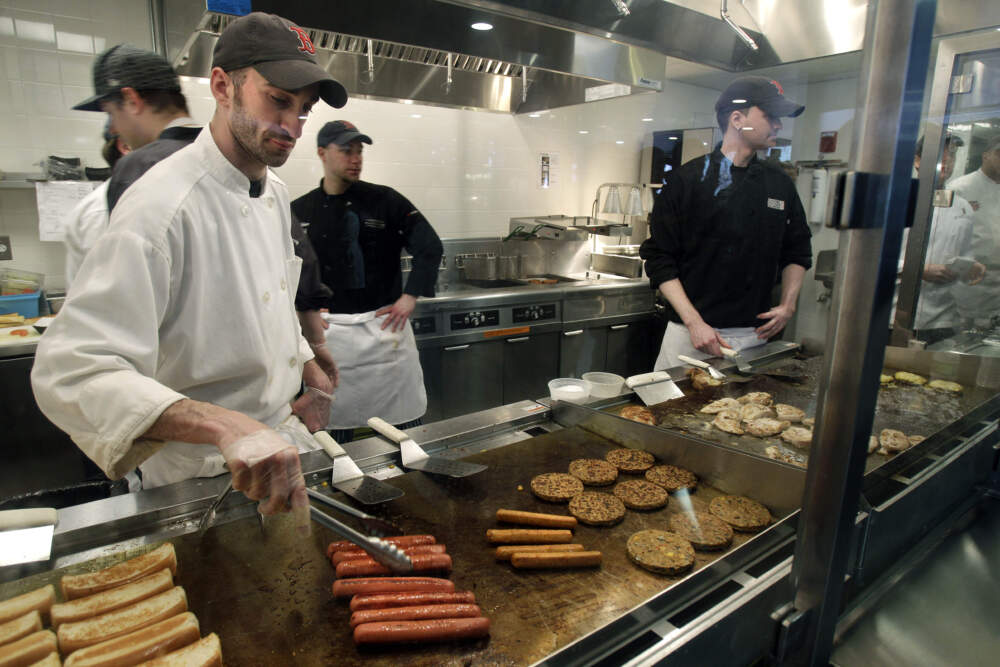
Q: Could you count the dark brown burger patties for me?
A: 9